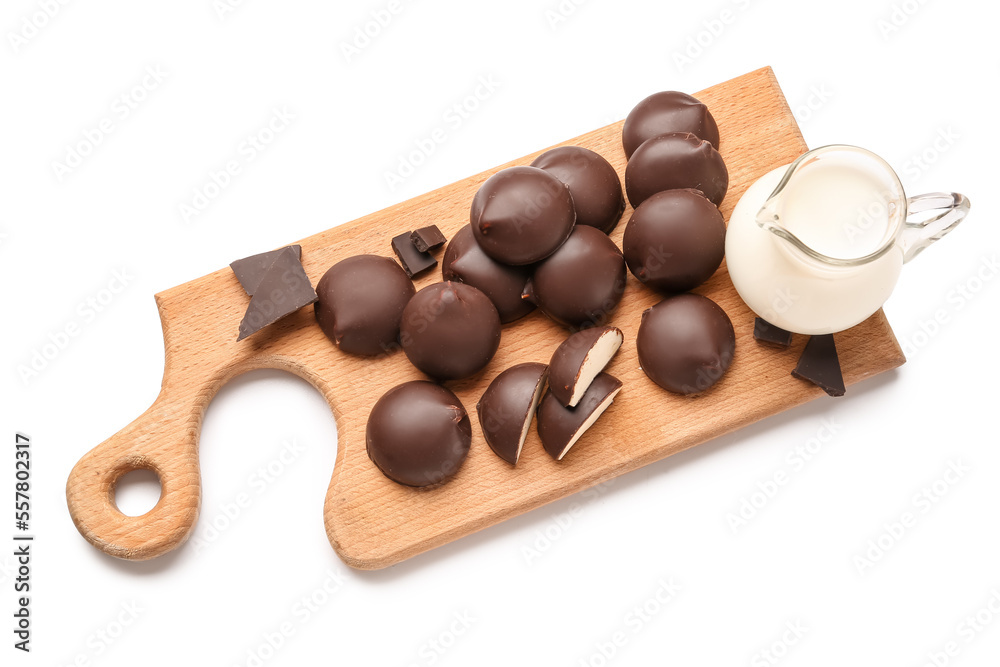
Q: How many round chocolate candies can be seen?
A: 11